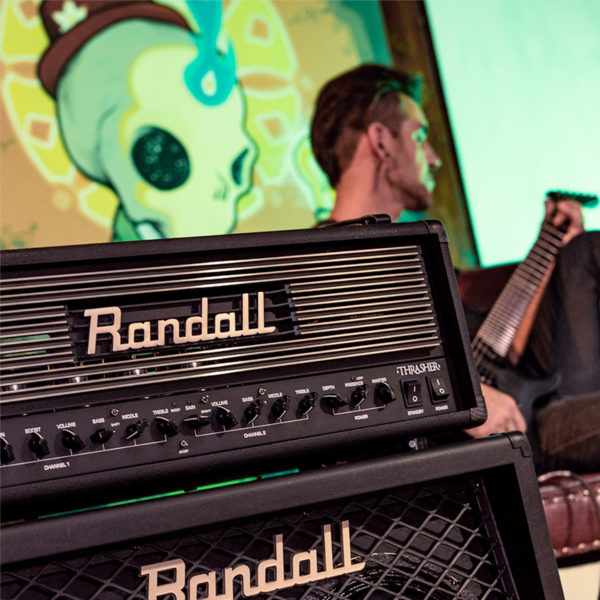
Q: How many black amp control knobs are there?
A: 14